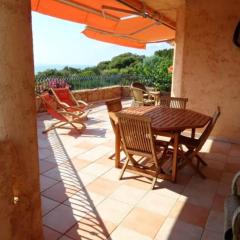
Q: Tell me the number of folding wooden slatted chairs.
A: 4